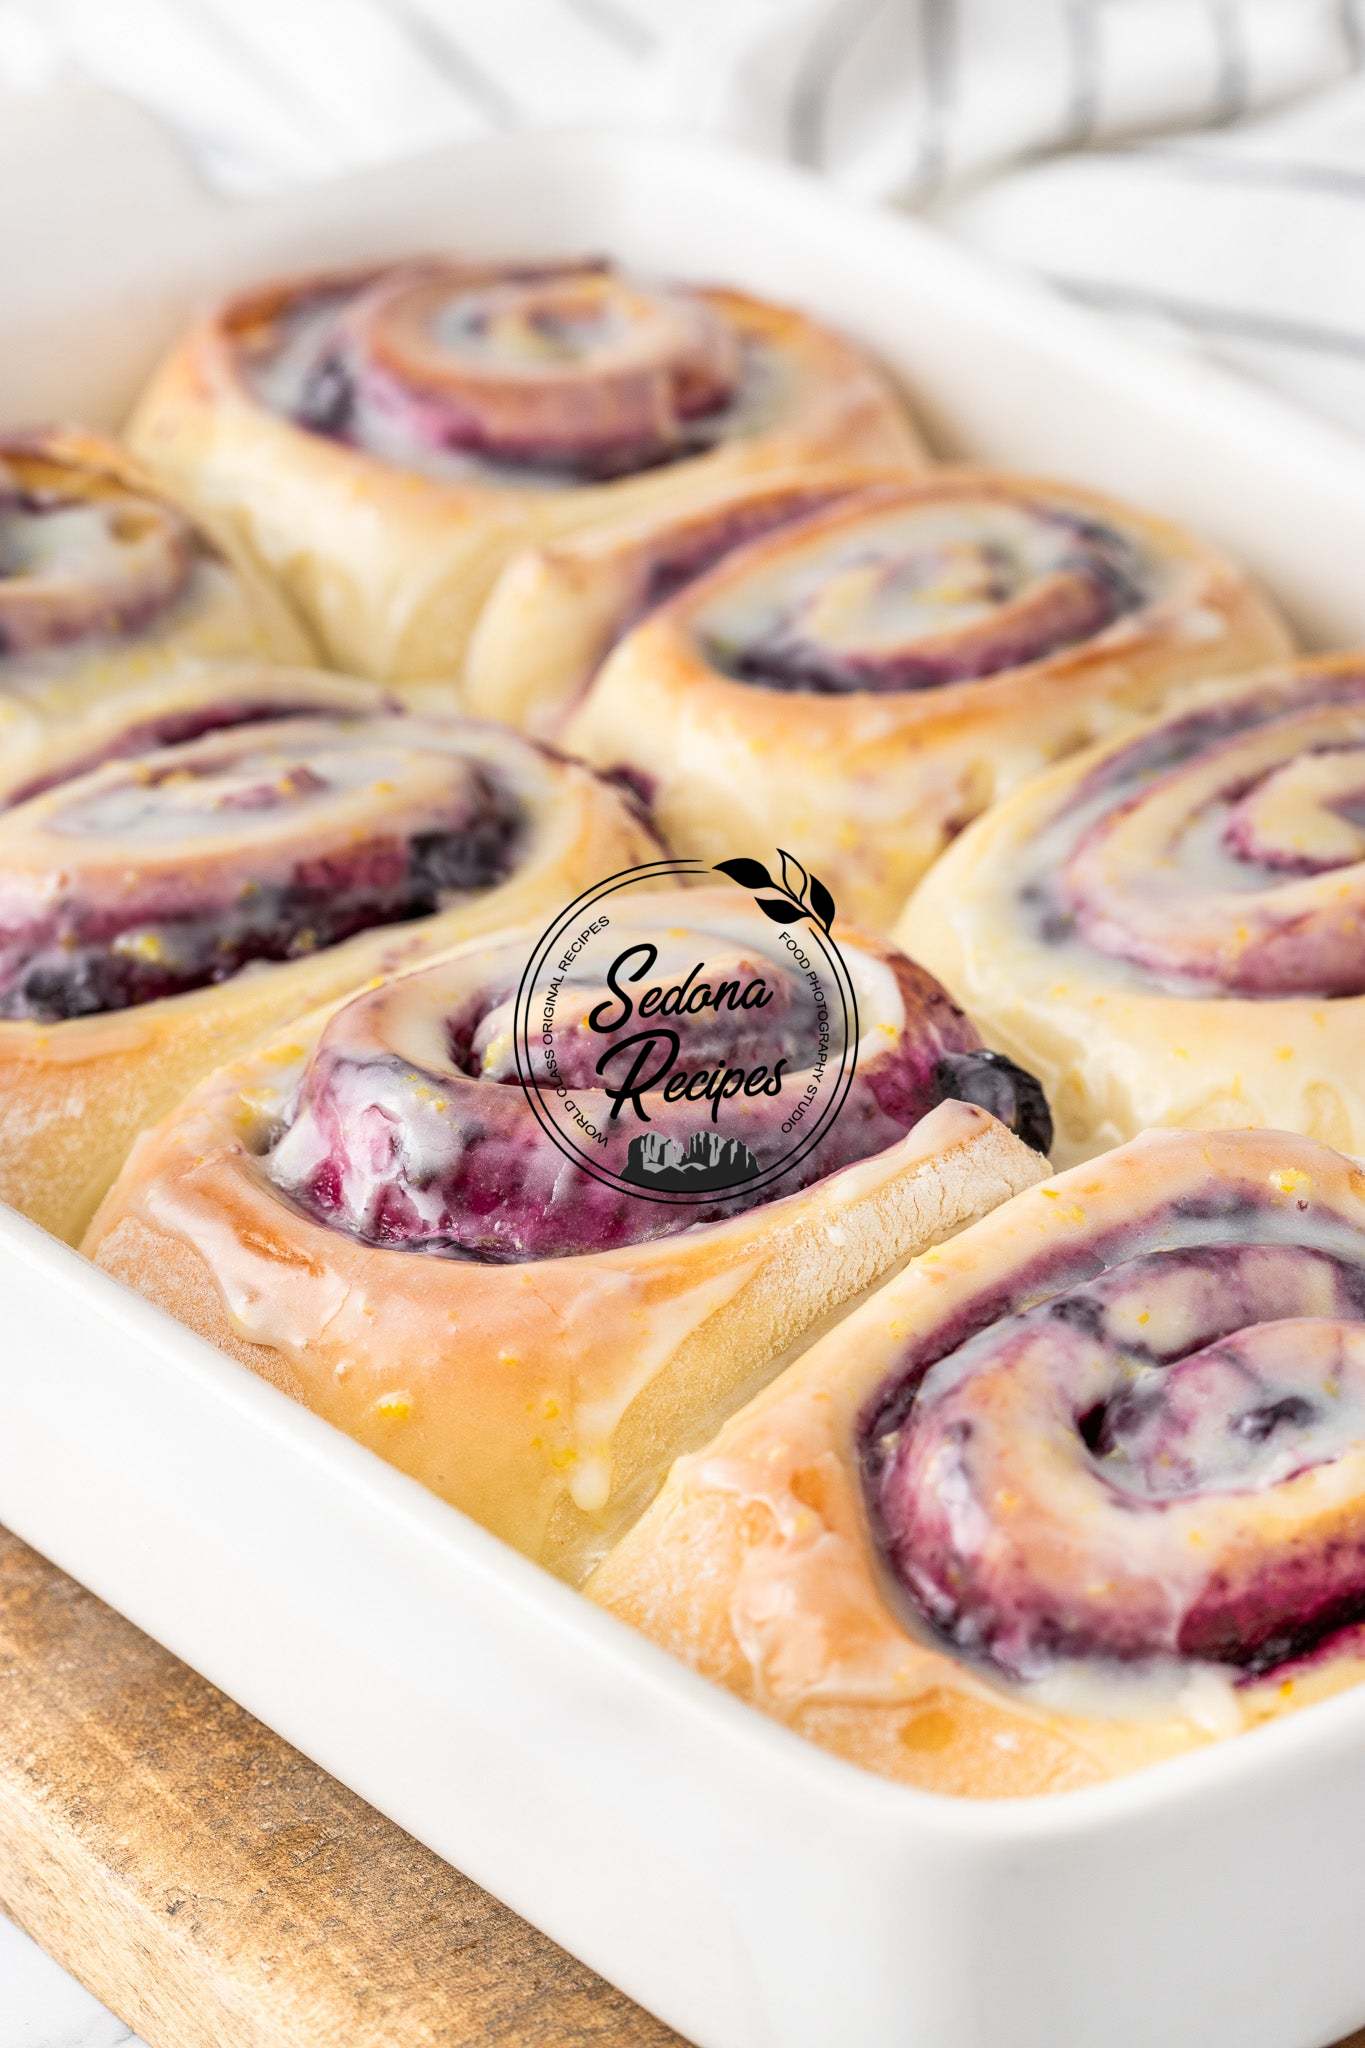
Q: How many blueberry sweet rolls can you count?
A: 7